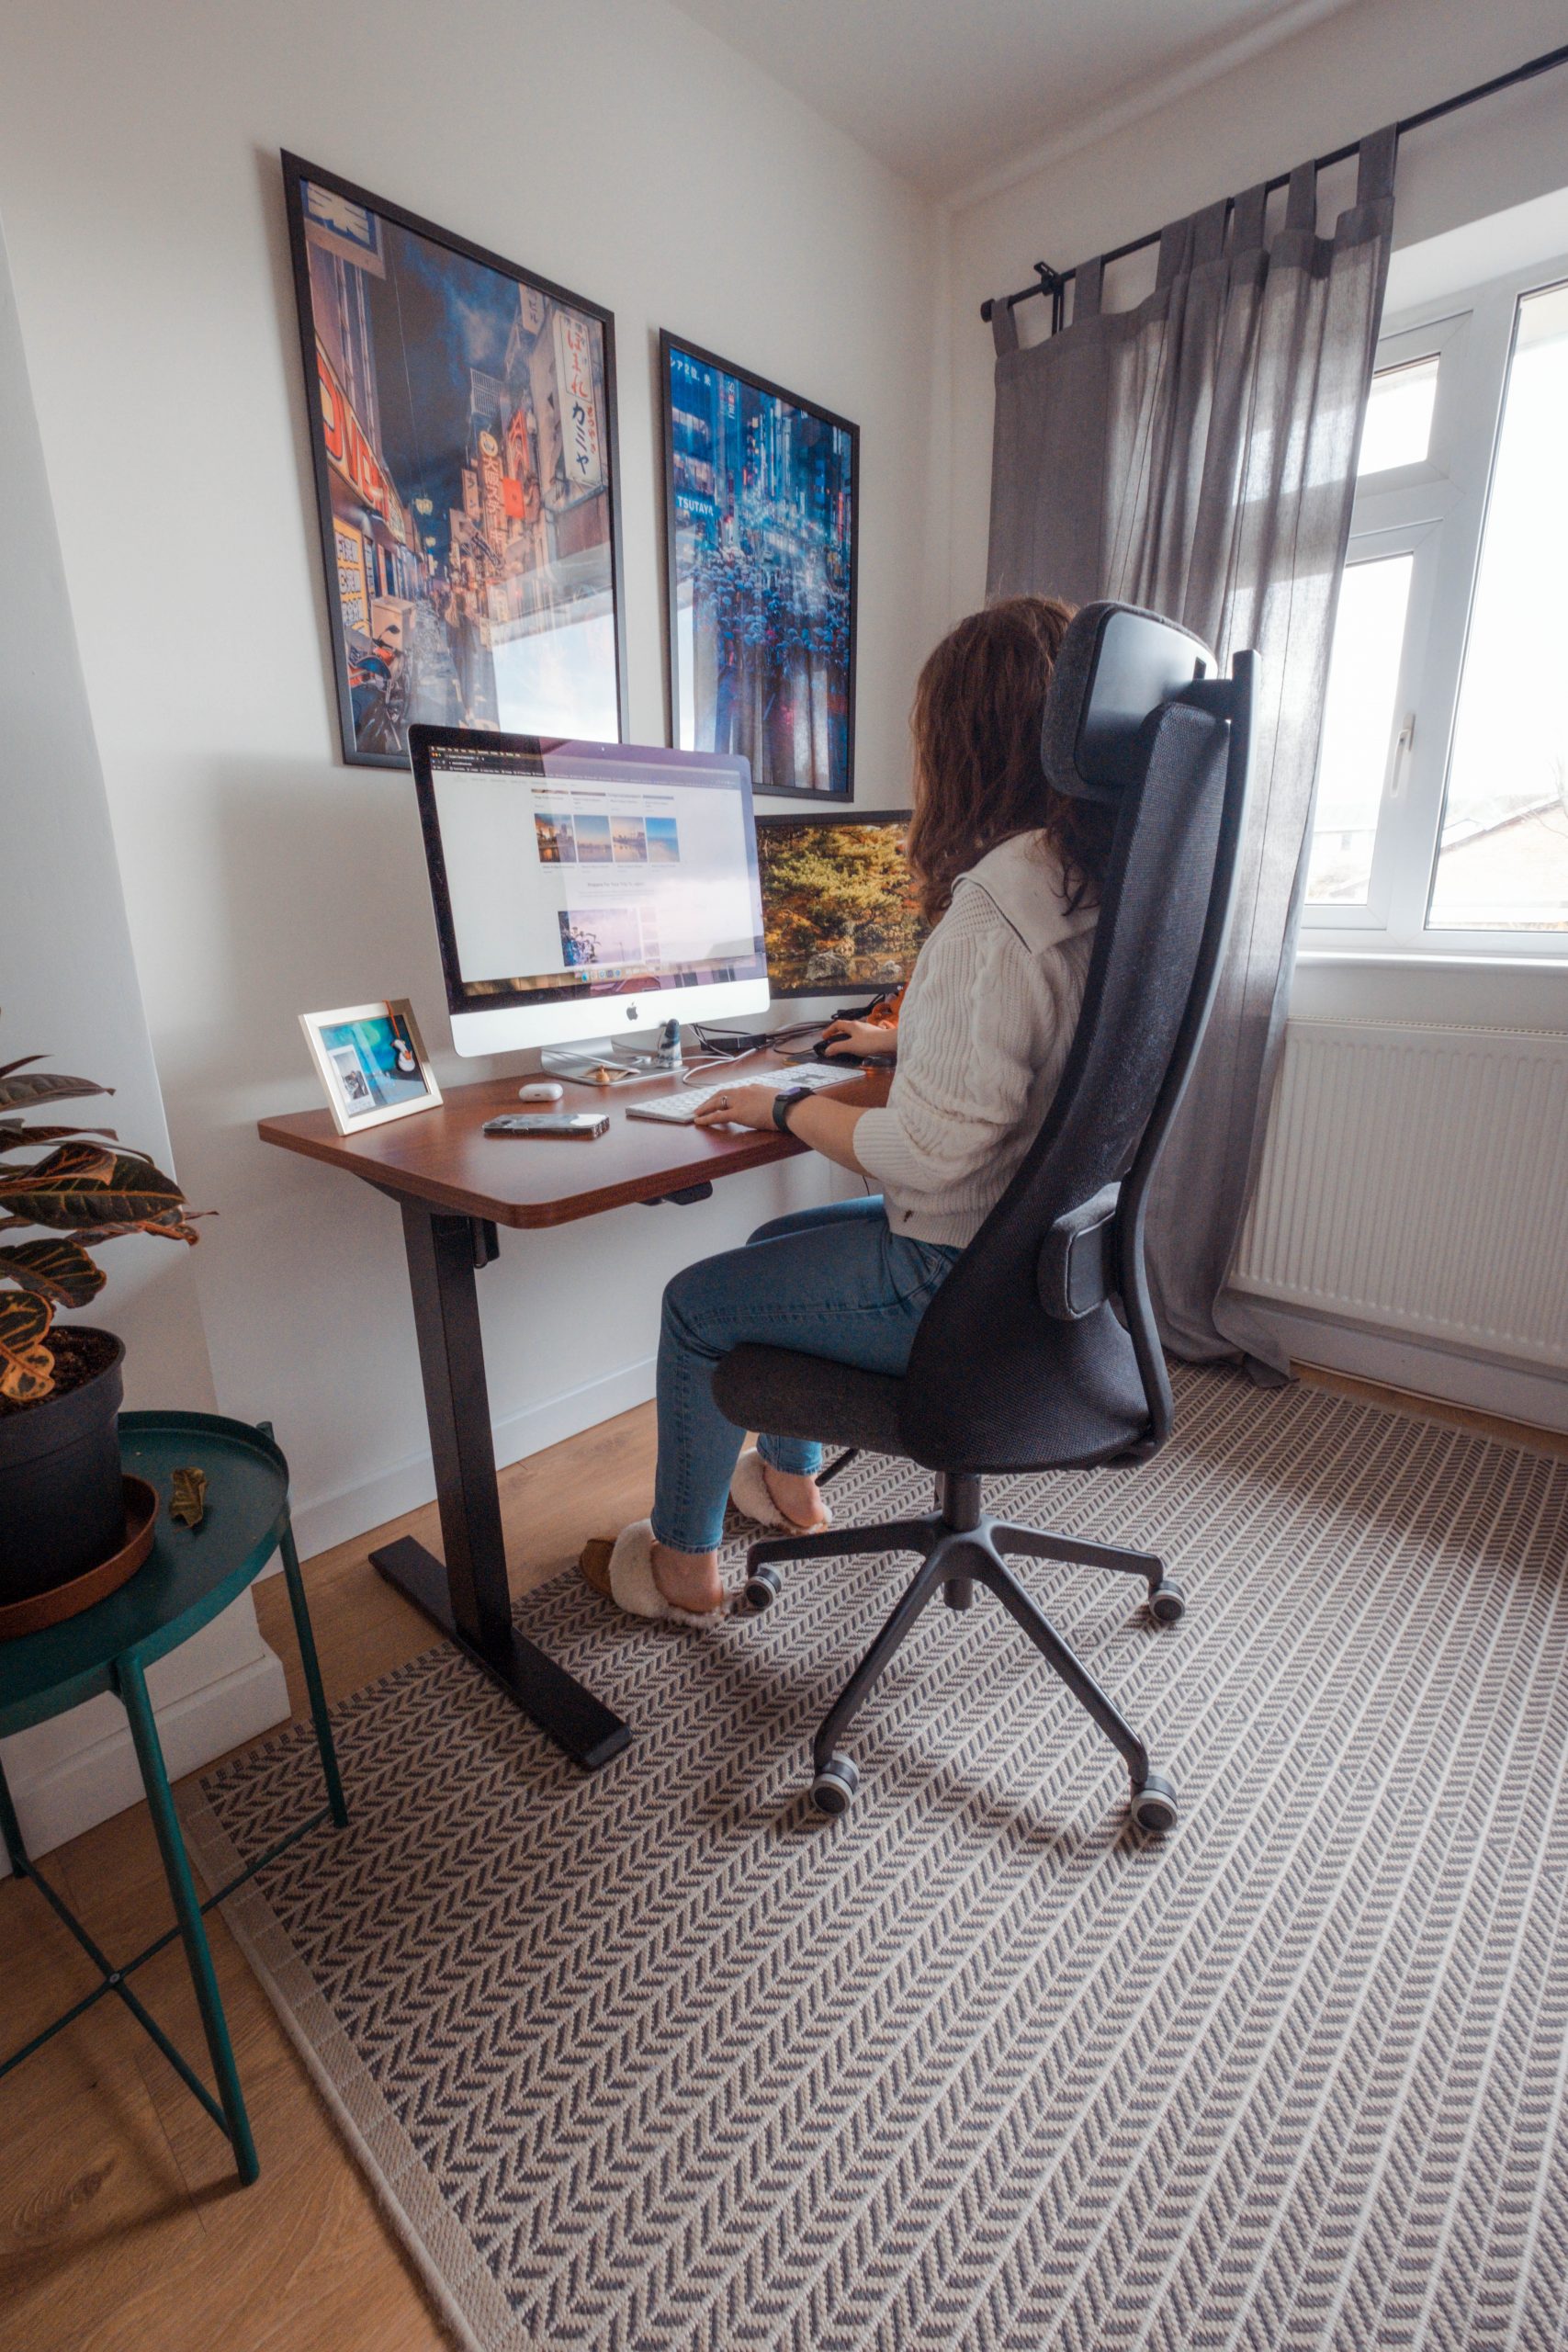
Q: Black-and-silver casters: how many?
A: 4